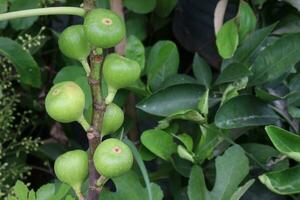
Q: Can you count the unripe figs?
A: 7